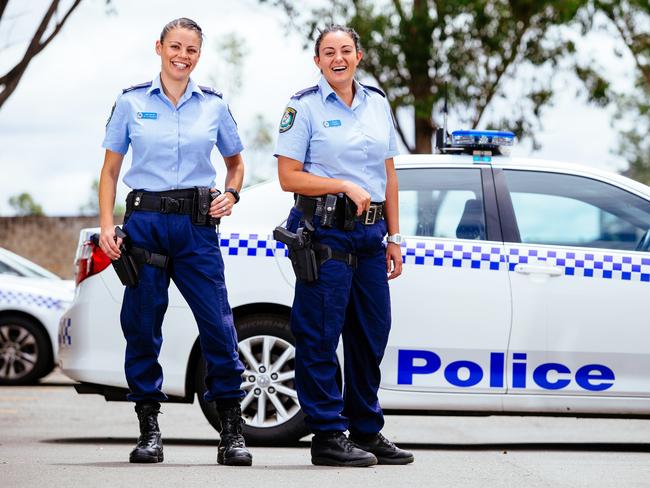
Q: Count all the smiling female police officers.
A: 2